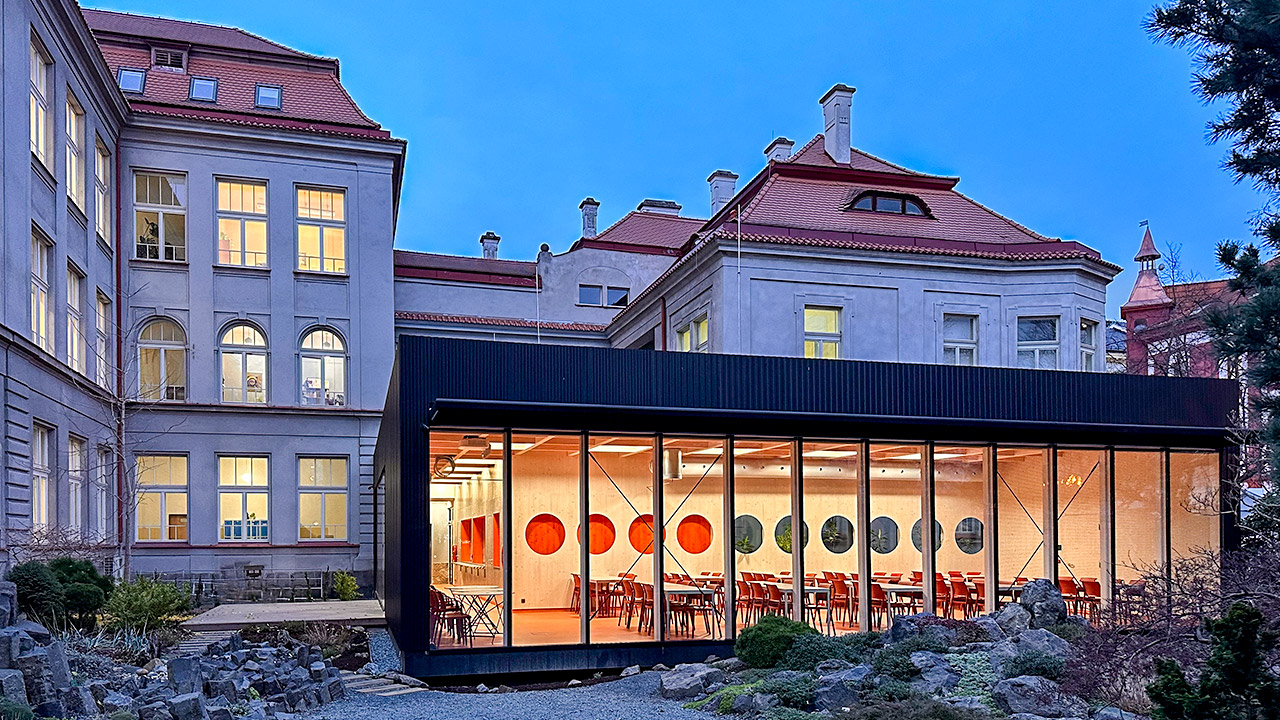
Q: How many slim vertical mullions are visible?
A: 11